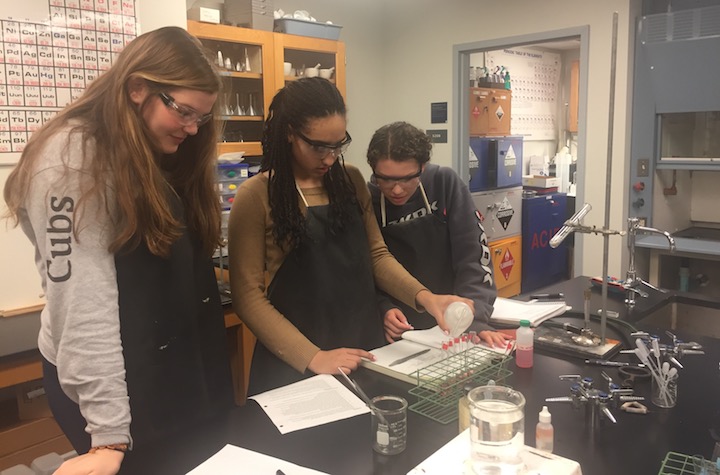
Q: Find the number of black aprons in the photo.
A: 3